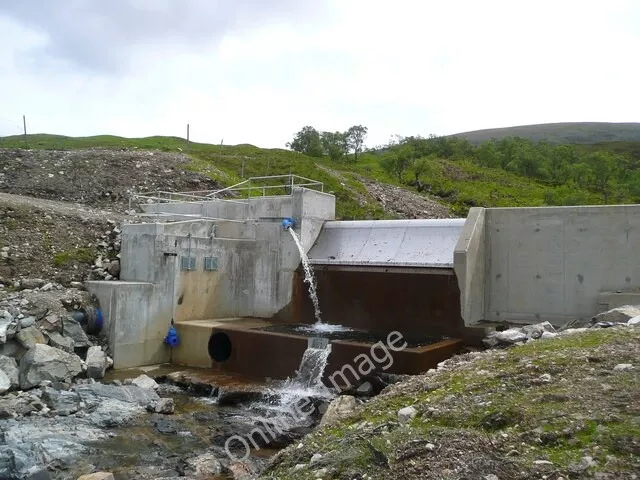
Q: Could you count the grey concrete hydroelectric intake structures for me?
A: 1